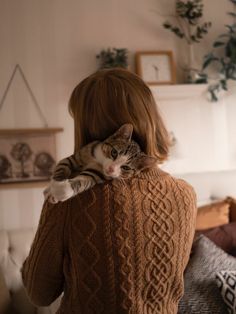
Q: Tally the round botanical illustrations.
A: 3